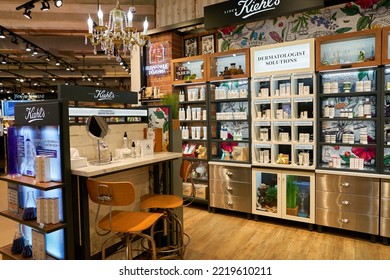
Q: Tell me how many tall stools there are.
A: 2